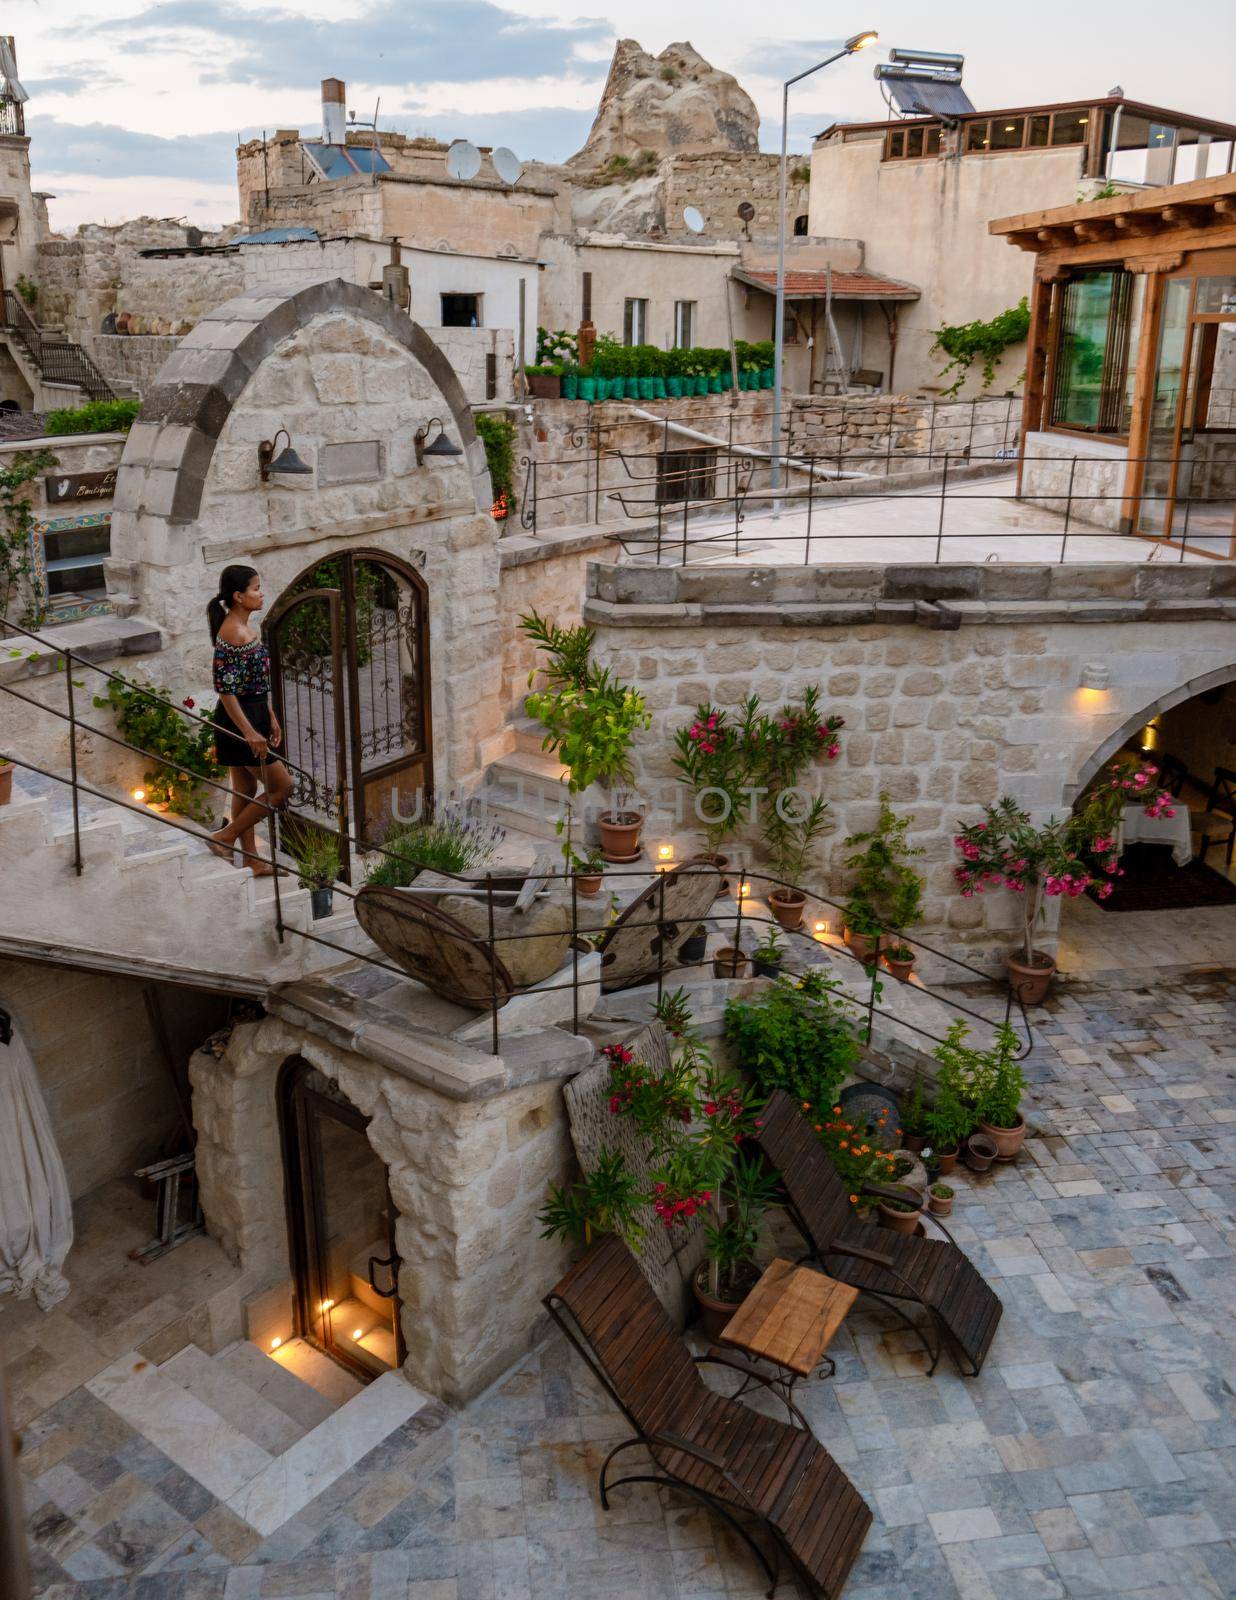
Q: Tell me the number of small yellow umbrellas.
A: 0